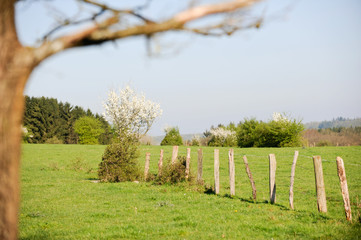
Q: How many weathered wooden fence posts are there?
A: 12